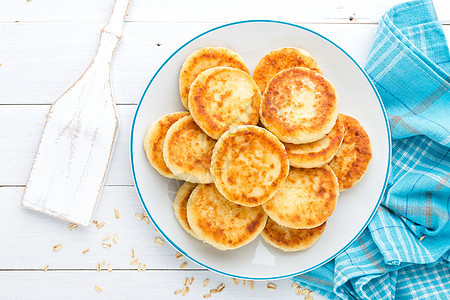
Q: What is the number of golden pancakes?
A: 13